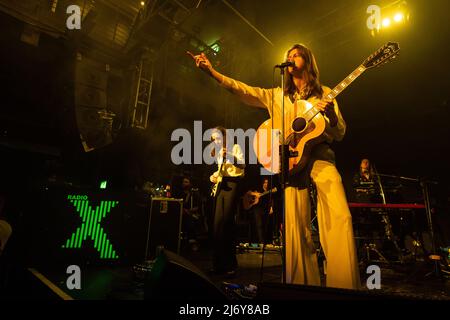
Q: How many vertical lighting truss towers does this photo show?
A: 1